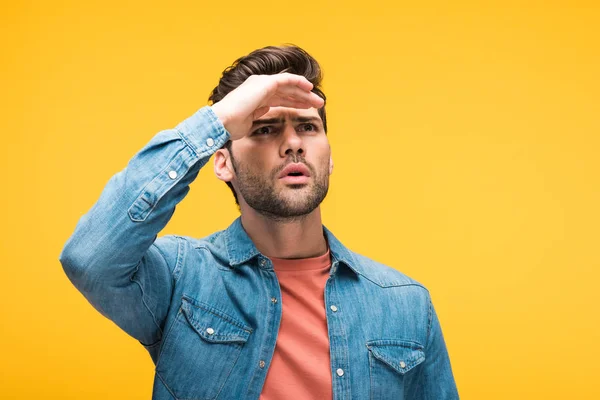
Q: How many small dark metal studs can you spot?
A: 3